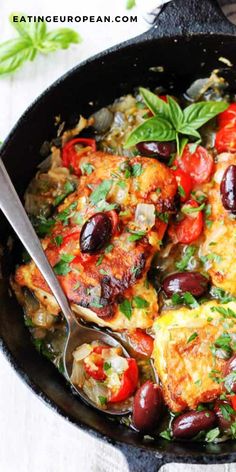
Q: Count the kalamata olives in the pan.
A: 8